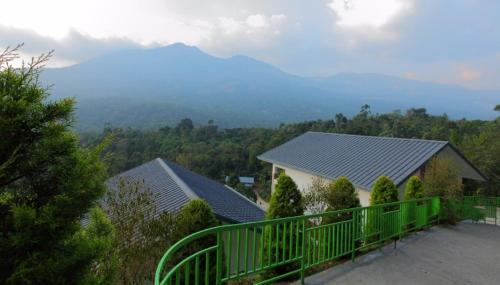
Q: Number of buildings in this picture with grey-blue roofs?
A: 2